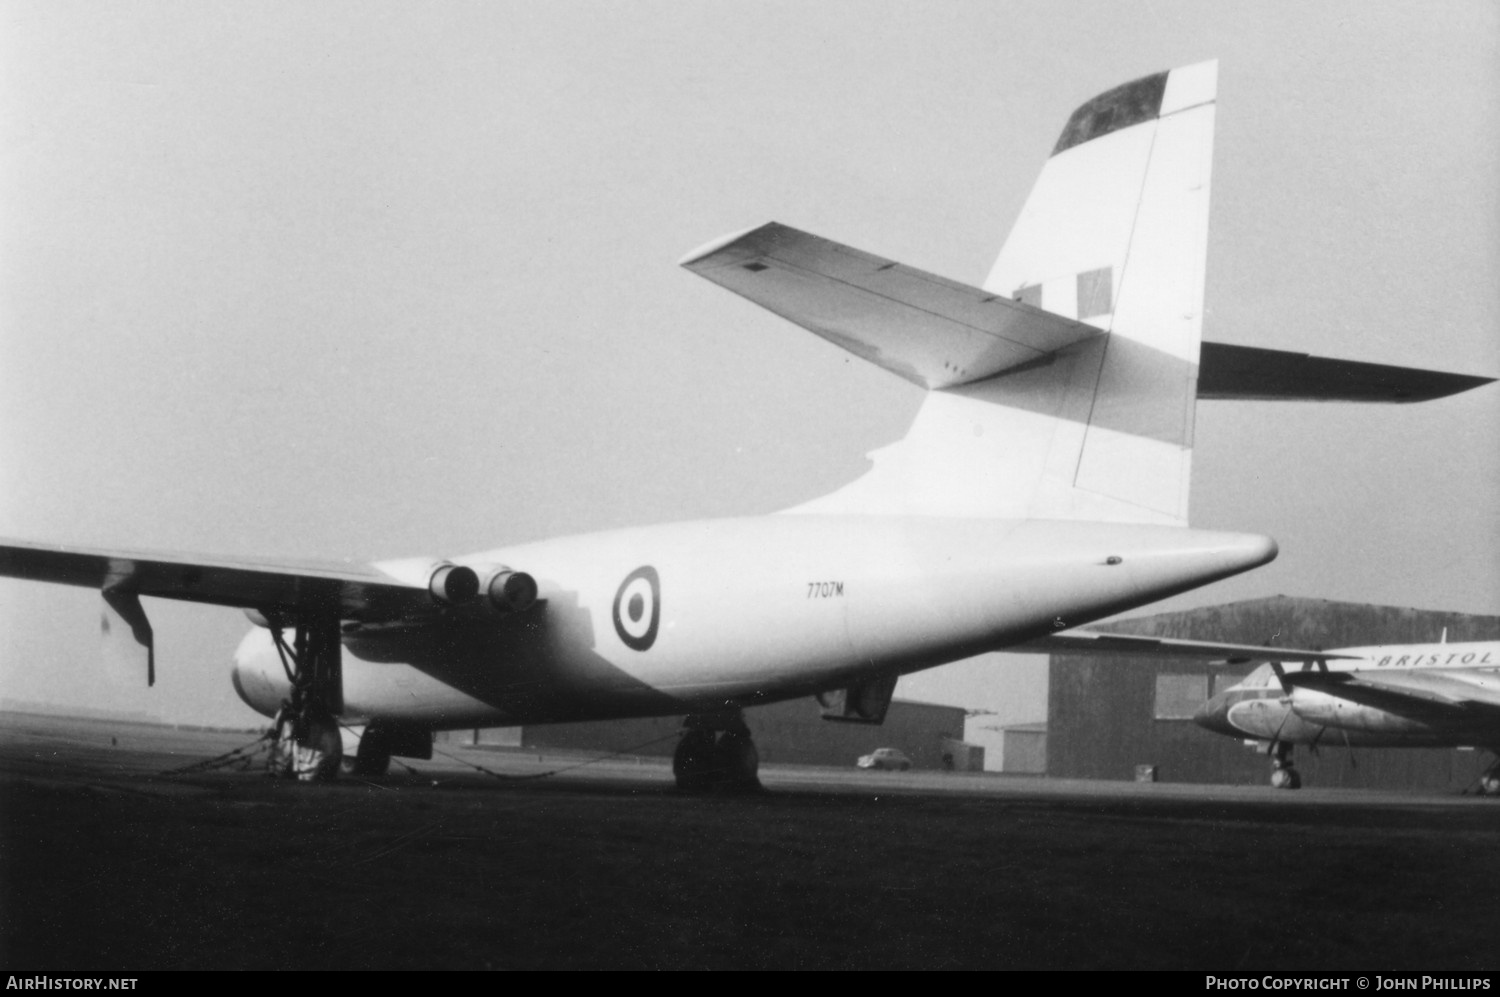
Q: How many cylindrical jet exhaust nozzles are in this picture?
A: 2